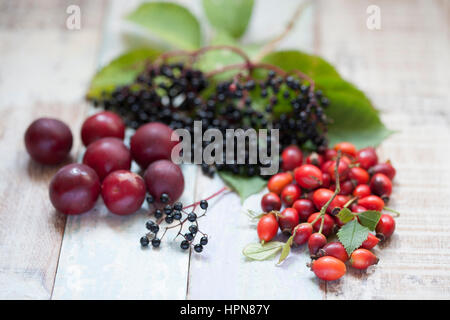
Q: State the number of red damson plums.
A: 7